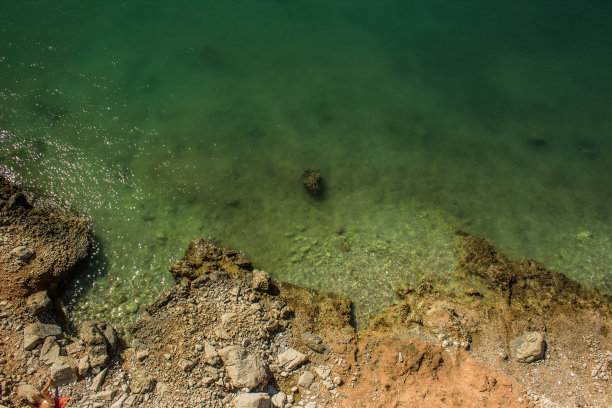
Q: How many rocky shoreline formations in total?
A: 3